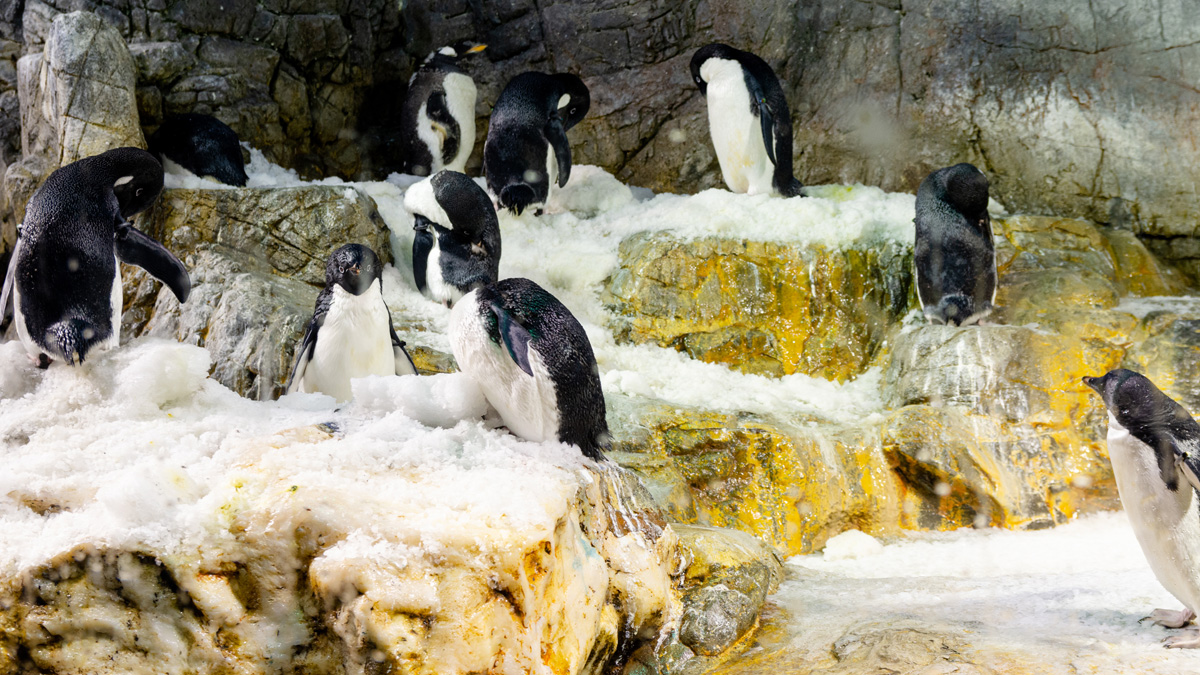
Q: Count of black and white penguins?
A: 10